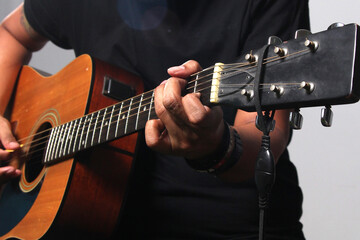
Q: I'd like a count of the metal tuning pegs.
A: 6